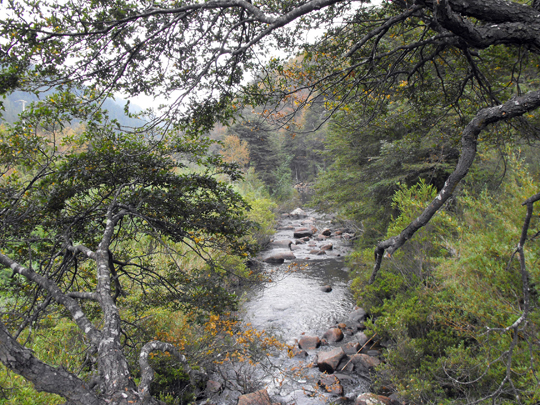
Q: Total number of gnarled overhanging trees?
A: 2